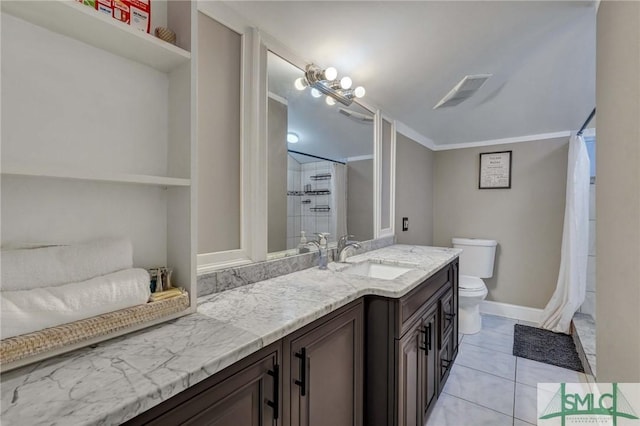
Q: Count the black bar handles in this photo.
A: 6